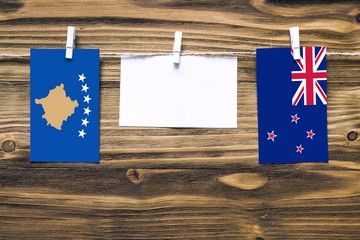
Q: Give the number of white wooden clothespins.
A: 3